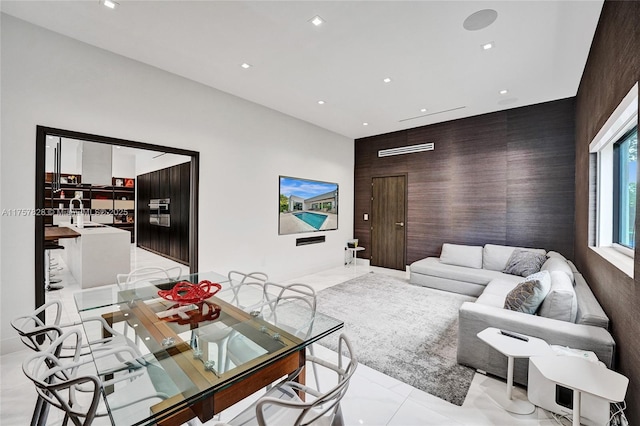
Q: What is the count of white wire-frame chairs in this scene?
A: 6